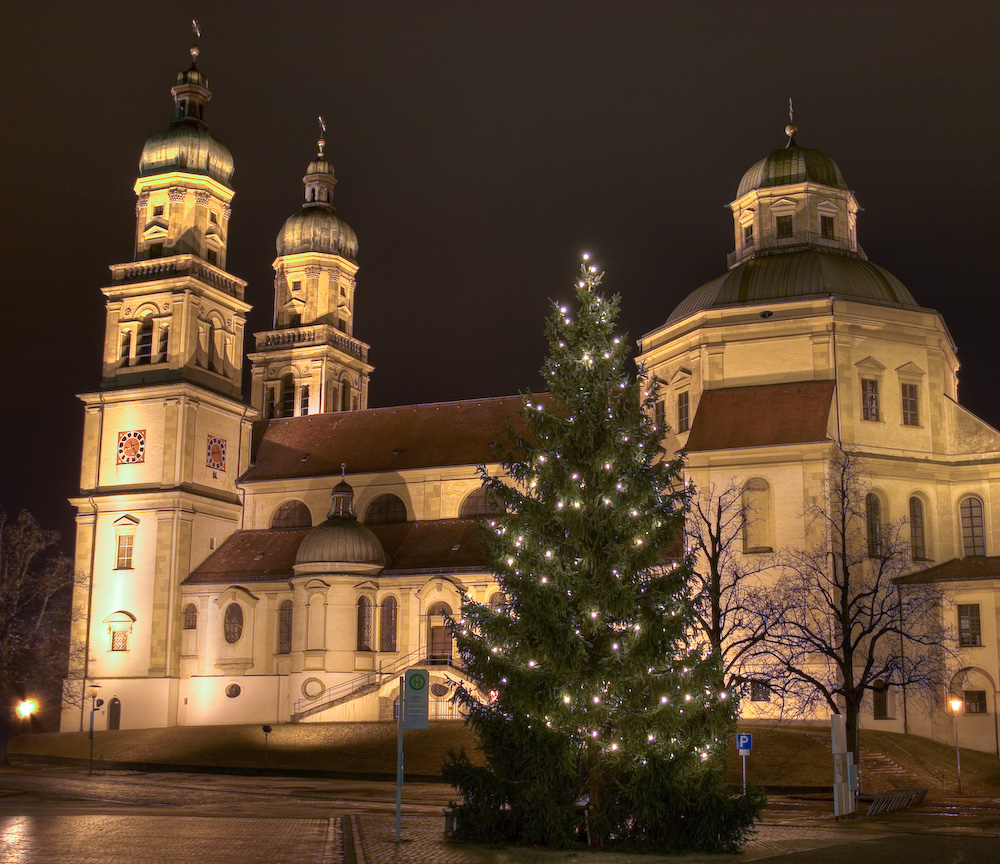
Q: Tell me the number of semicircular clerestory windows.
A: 3